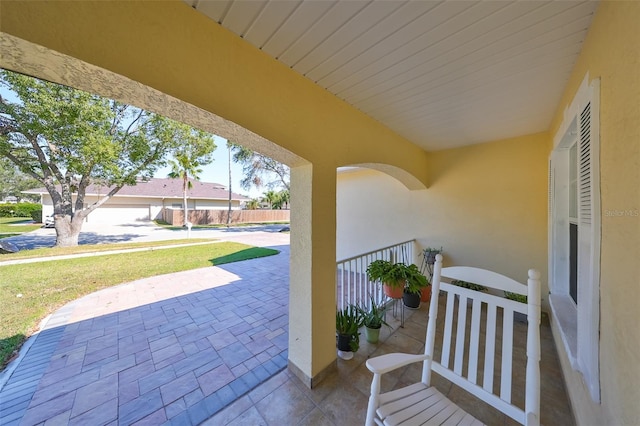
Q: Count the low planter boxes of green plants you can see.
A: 2